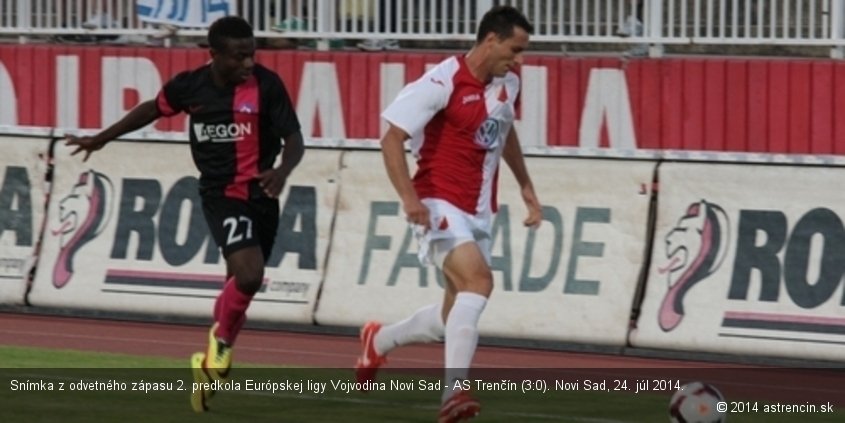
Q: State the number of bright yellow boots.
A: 2